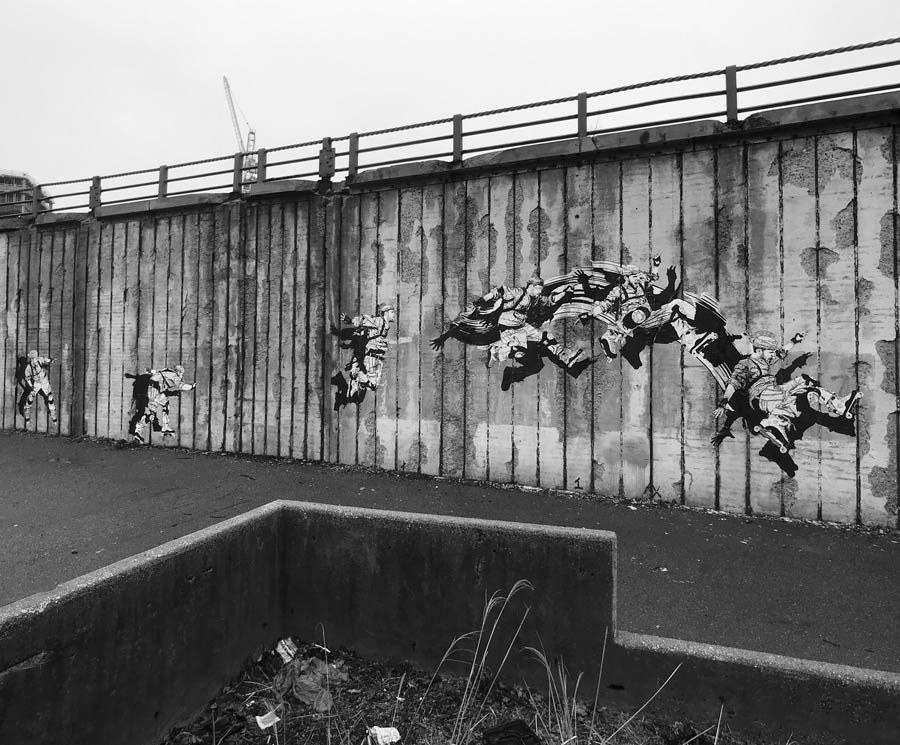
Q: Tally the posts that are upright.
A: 10